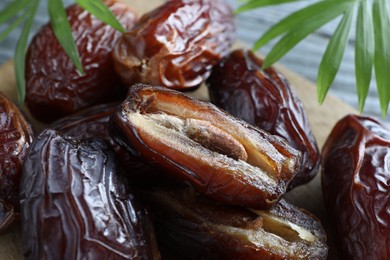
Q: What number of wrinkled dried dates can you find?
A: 9